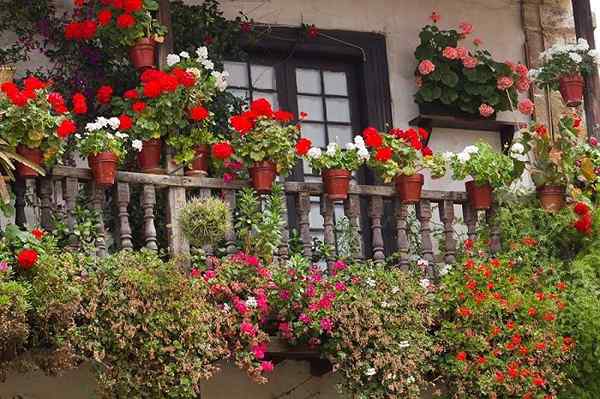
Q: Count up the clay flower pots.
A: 11